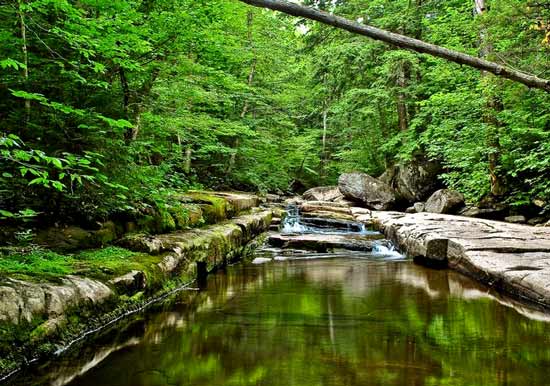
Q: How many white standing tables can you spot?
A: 0